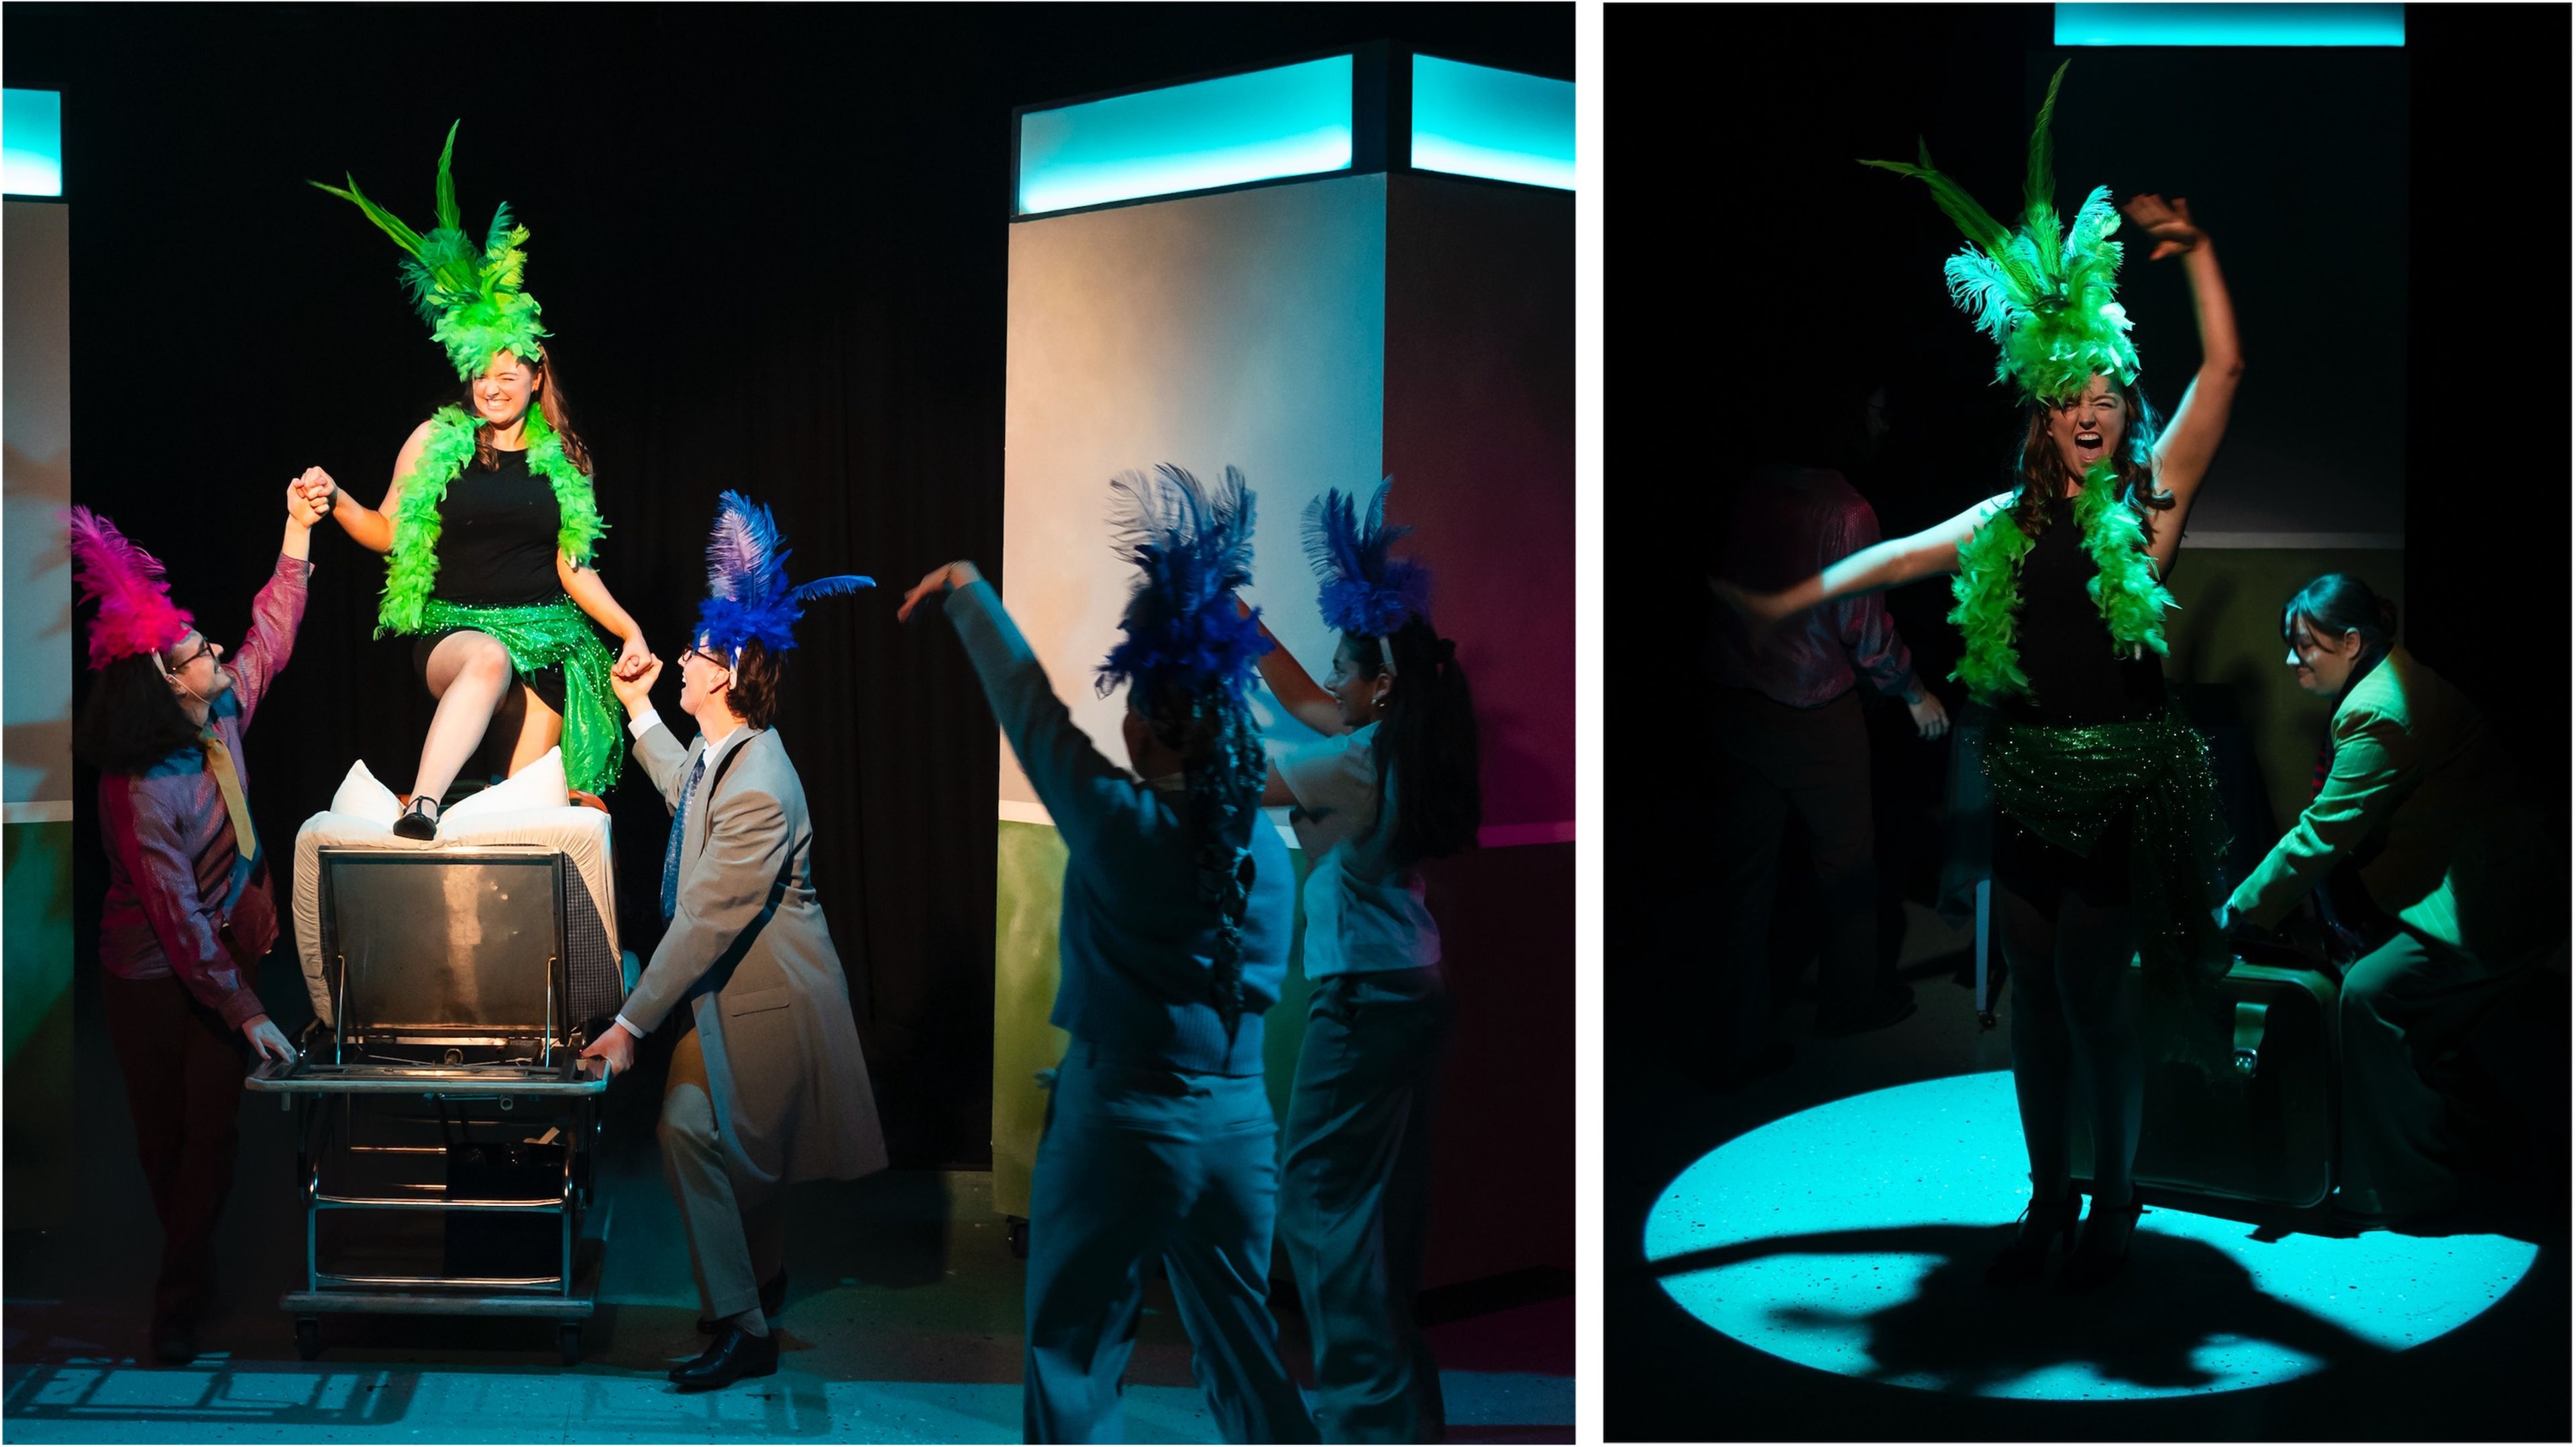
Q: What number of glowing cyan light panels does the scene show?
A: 4